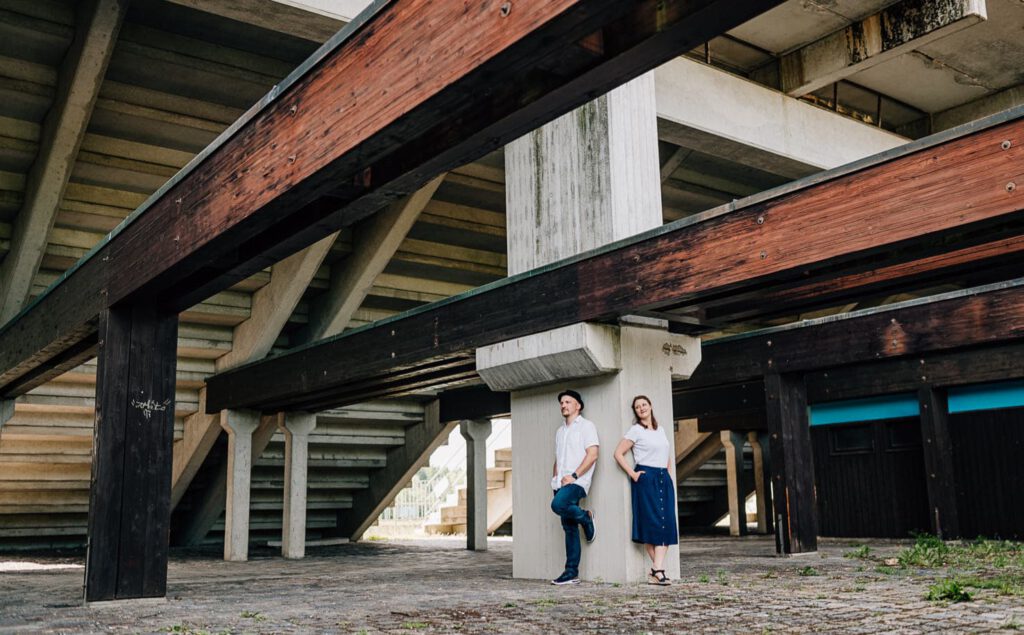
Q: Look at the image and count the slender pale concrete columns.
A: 5